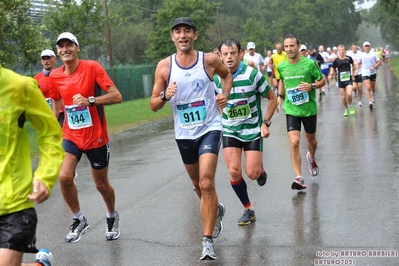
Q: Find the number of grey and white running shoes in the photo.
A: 4